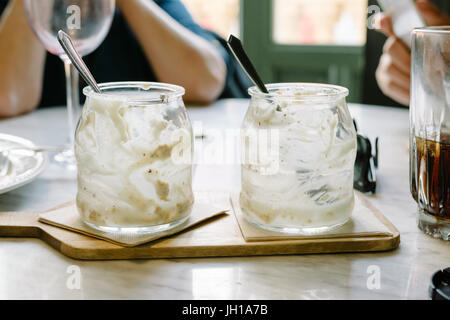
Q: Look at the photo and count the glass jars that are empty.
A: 2